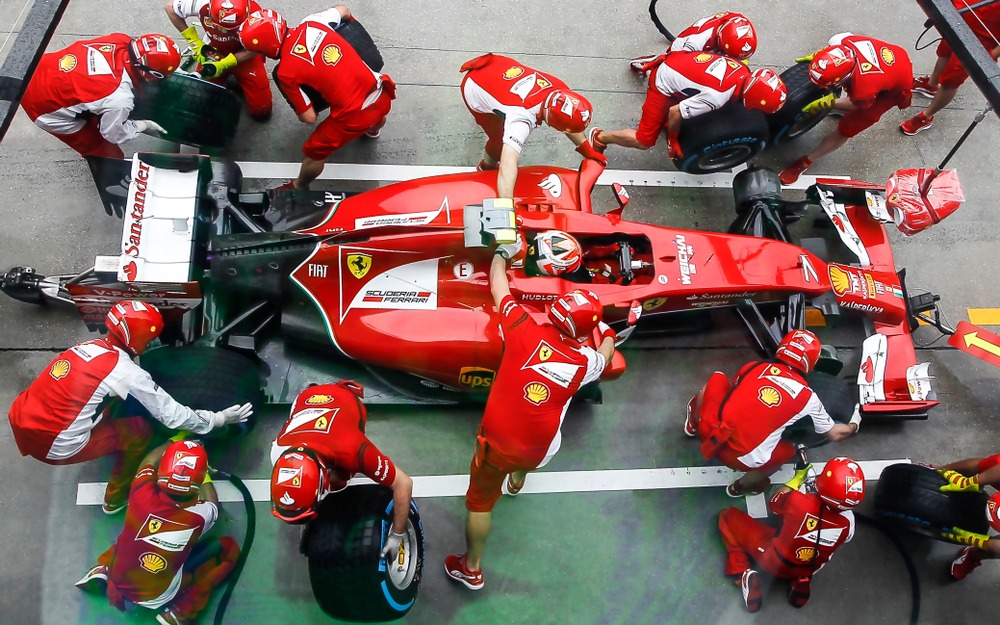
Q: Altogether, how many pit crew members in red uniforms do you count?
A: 15